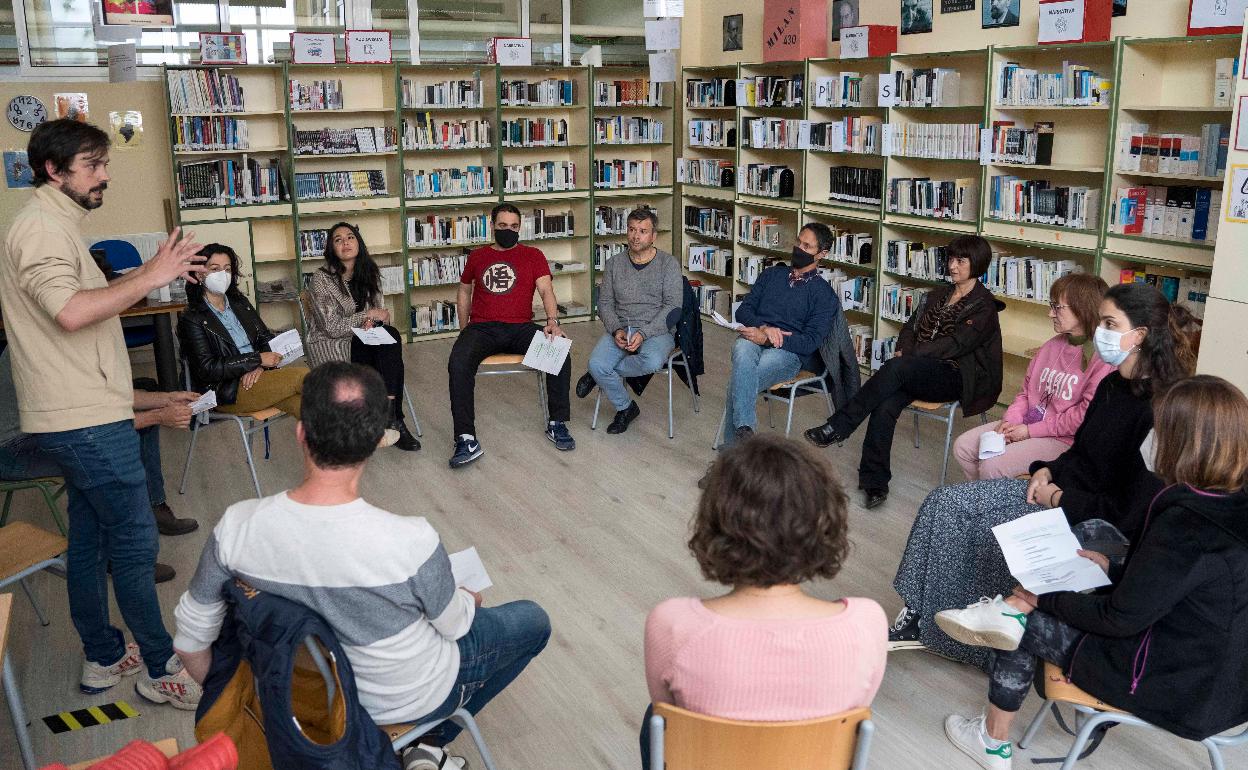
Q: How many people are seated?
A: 12